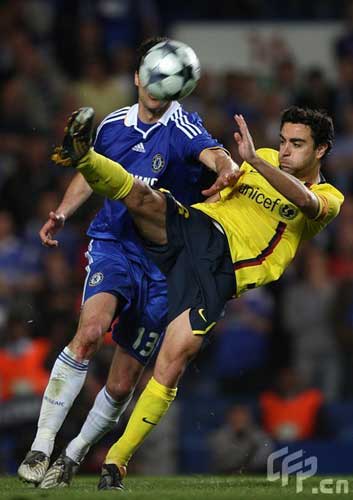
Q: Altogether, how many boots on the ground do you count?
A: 3